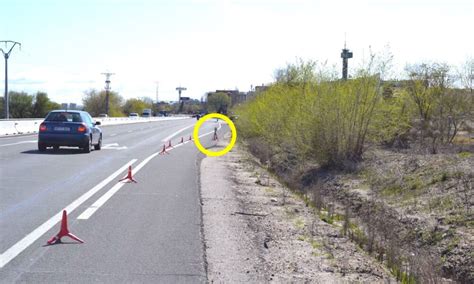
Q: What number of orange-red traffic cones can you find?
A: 6